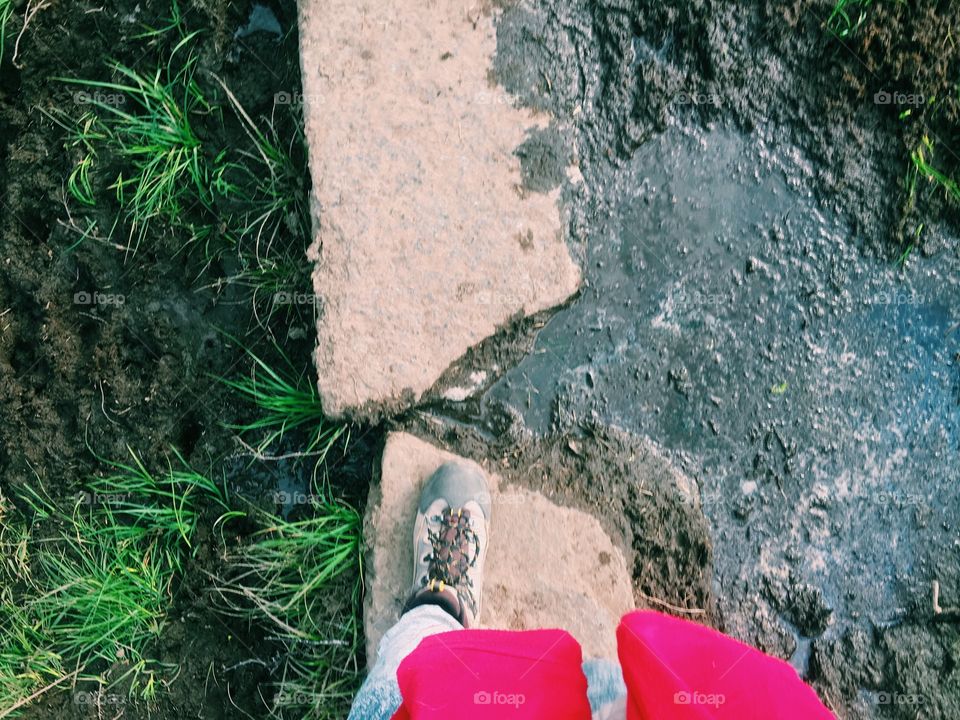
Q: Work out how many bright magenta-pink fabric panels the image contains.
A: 2